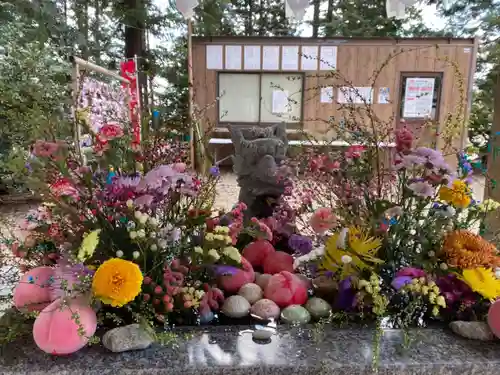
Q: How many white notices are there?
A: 12